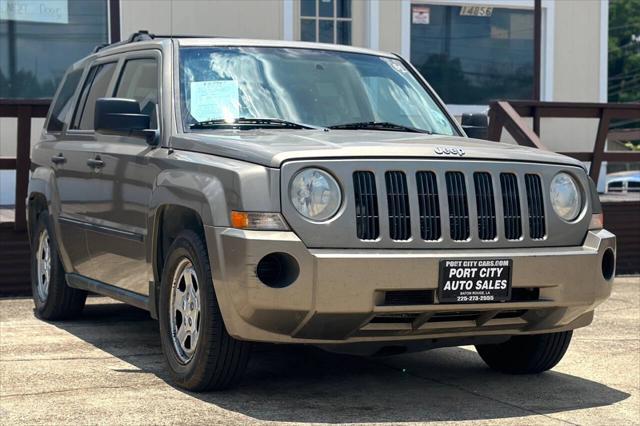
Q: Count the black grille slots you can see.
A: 7